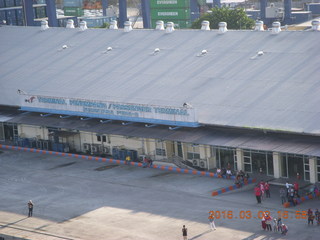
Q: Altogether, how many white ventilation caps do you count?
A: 12